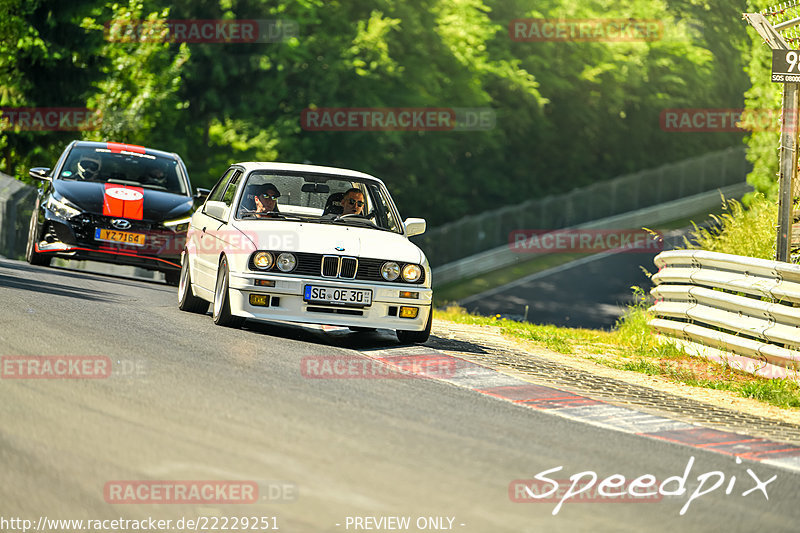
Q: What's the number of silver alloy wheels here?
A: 2